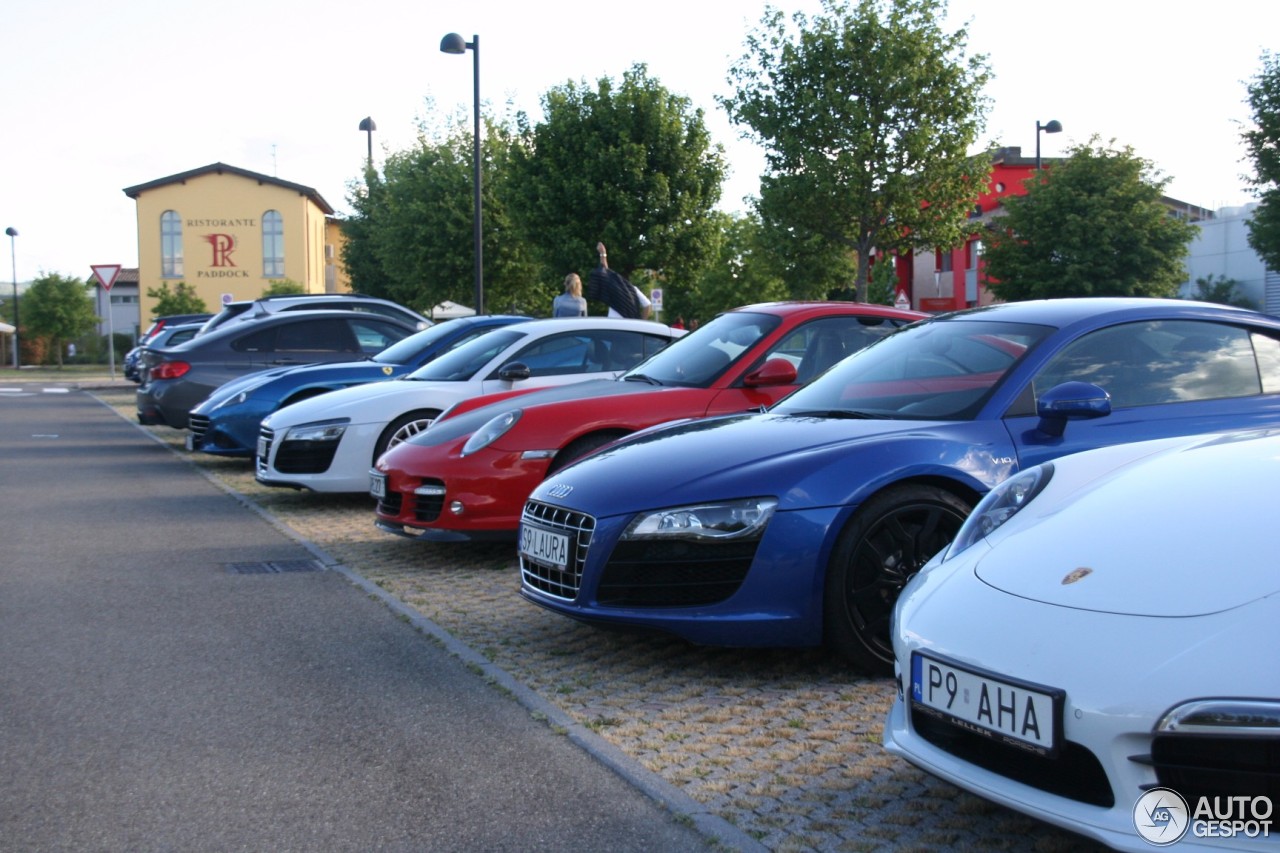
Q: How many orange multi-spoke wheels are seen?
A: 0